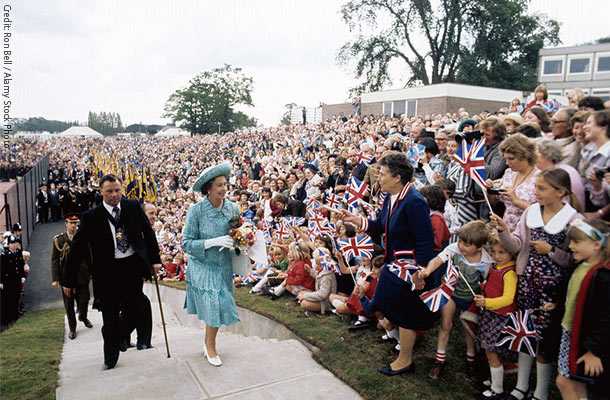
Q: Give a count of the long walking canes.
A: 1